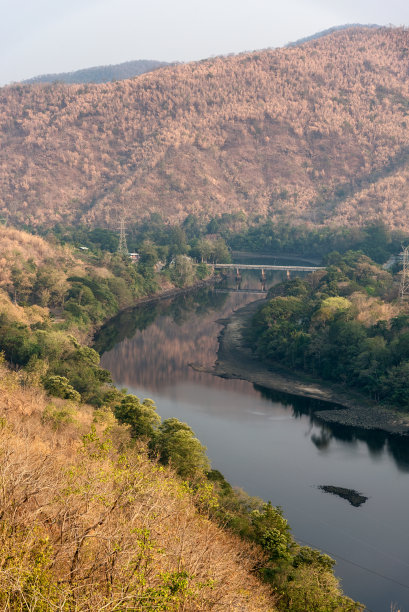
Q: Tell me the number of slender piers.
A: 3